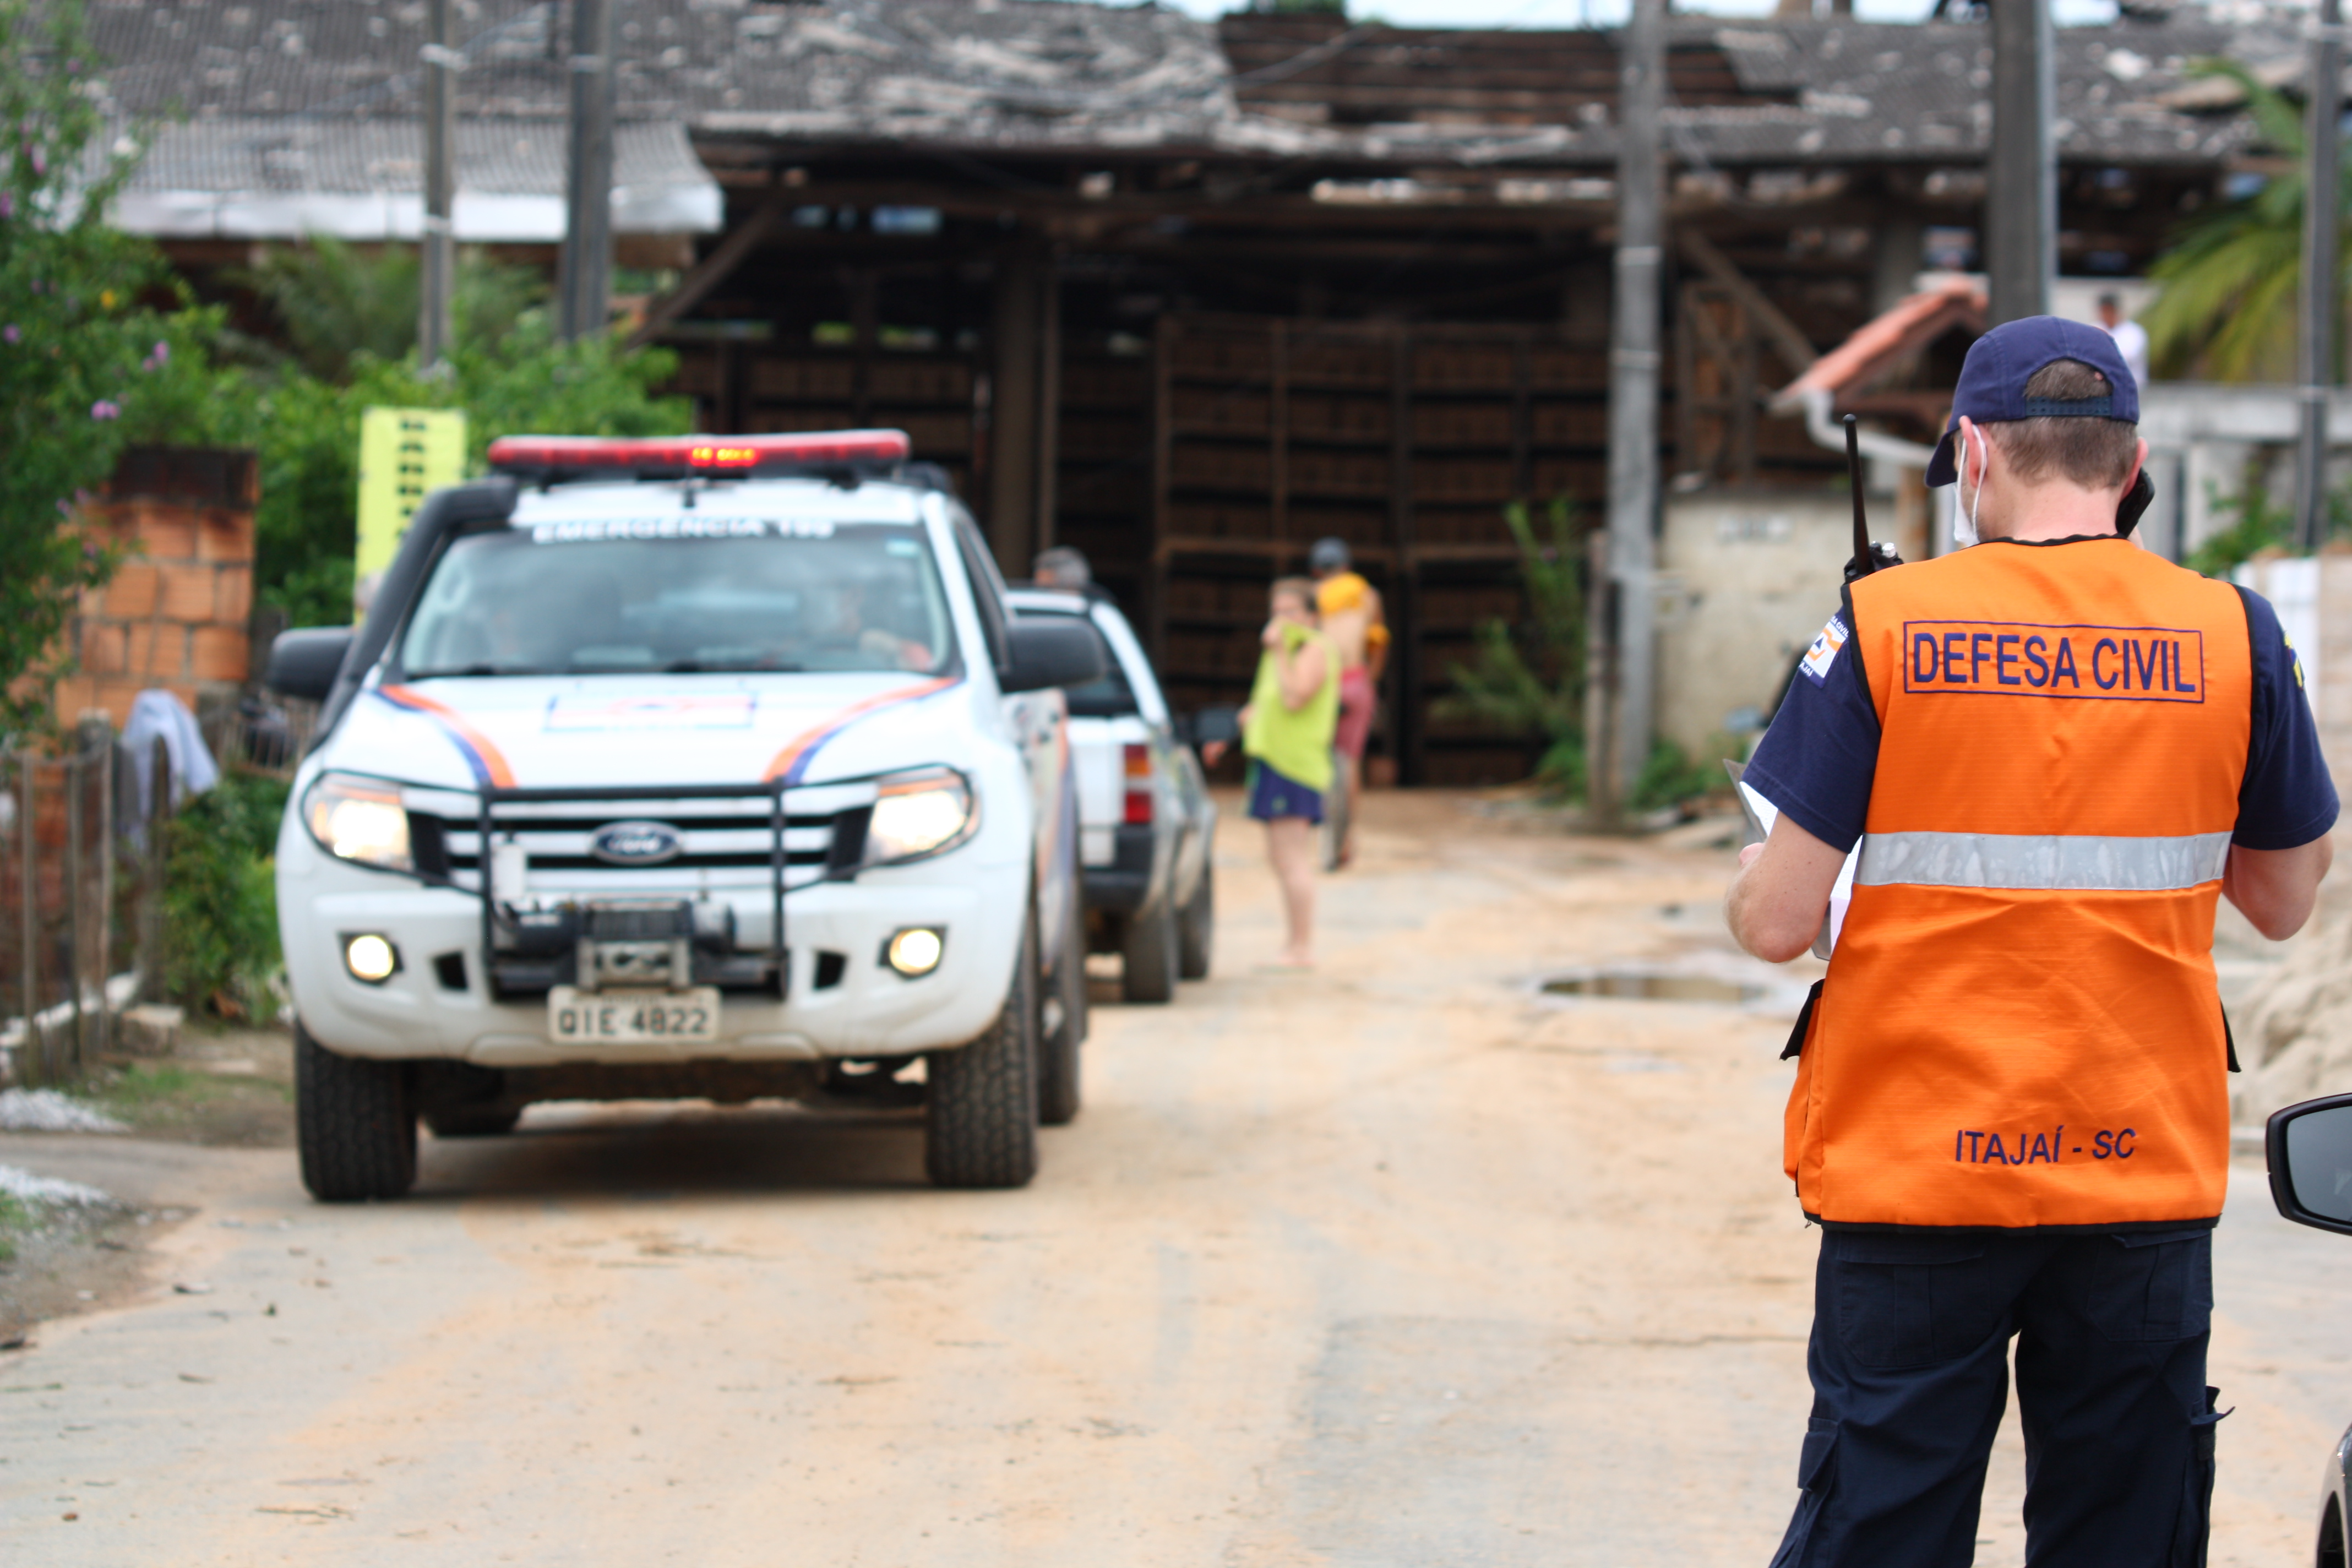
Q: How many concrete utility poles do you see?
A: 5